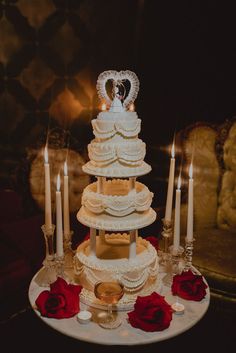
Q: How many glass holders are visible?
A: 6